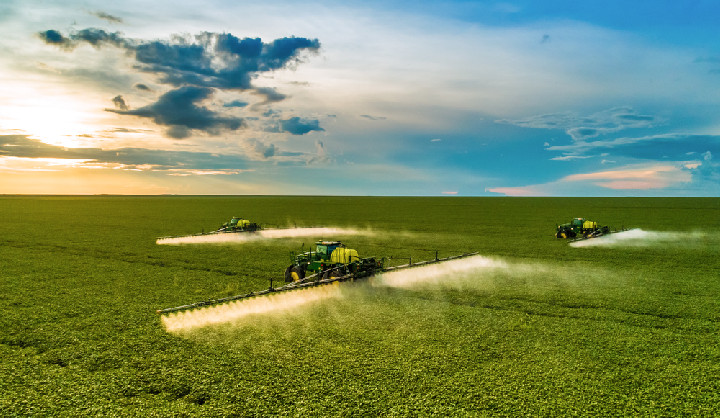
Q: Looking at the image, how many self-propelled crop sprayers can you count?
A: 3